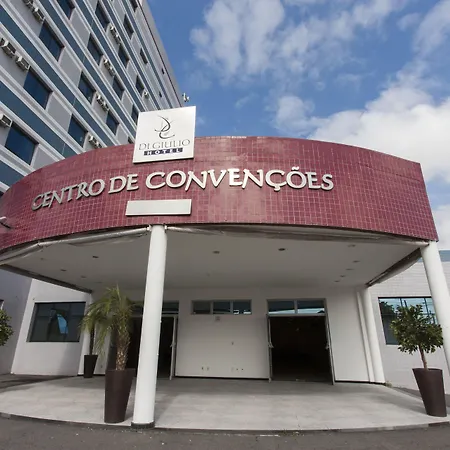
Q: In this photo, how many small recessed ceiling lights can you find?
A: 12